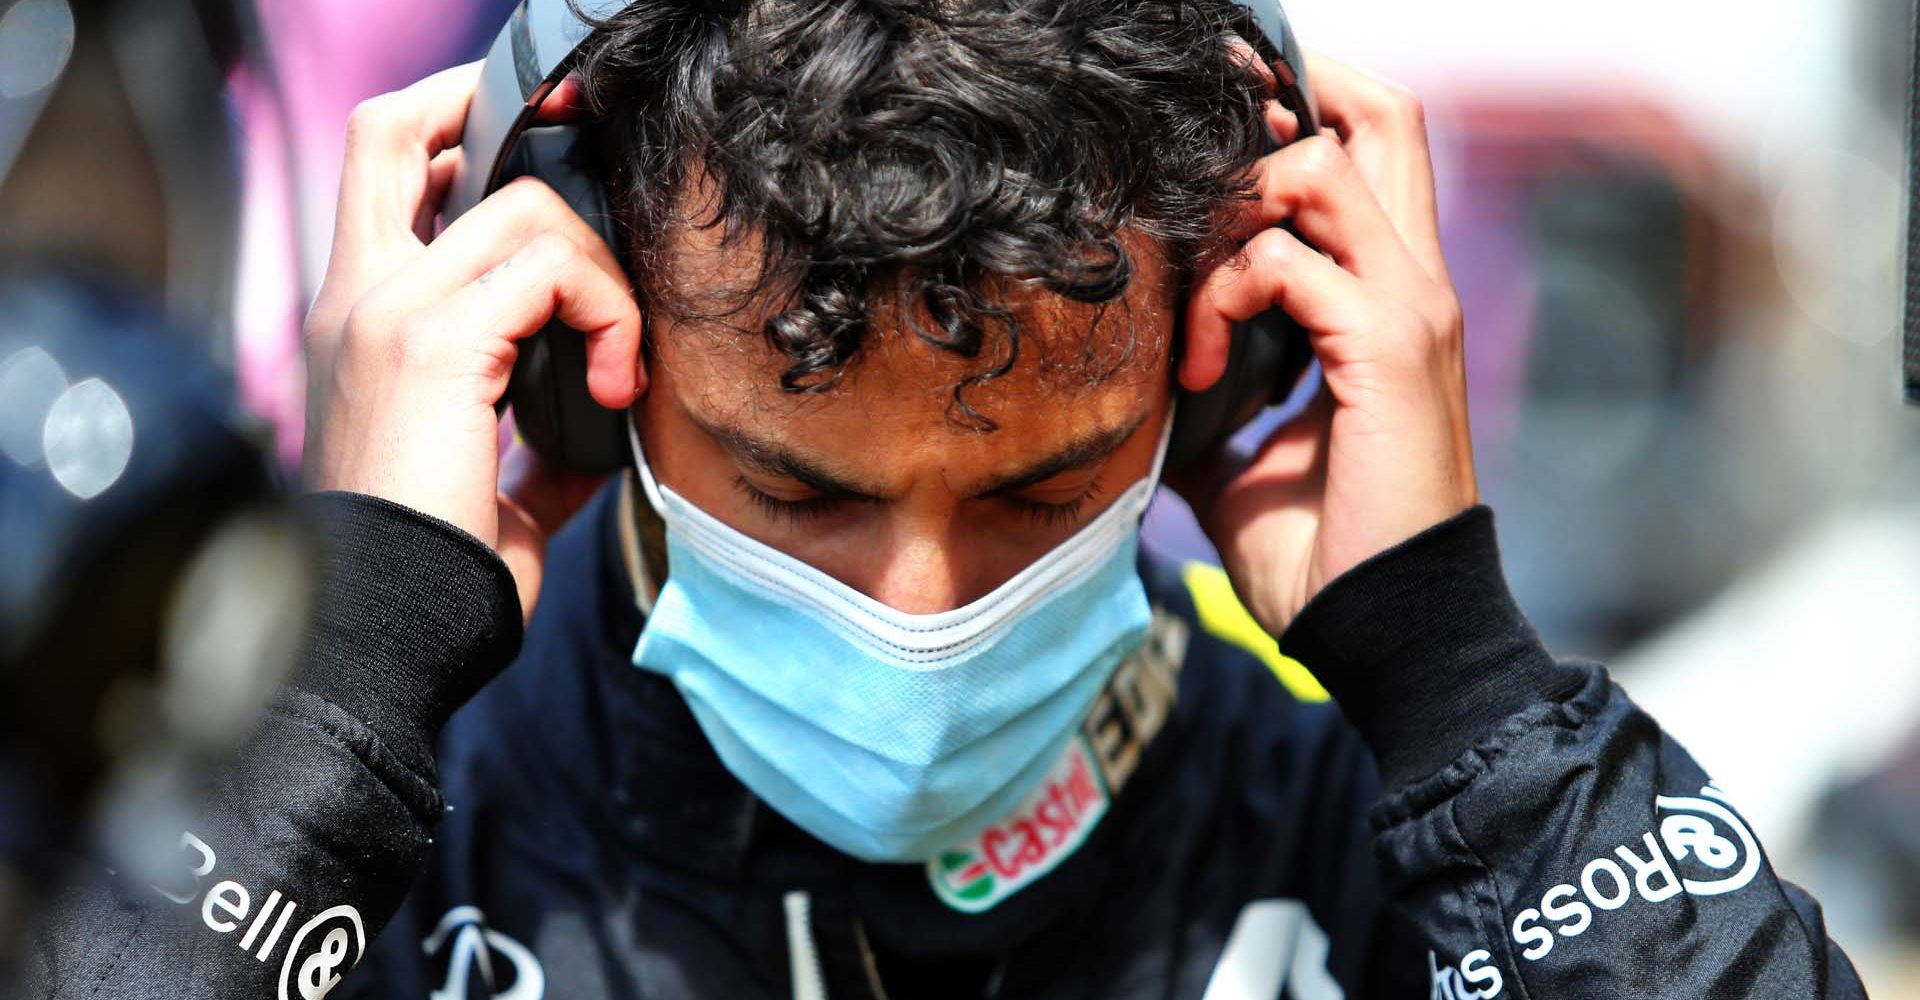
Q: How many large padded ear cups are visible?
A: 2